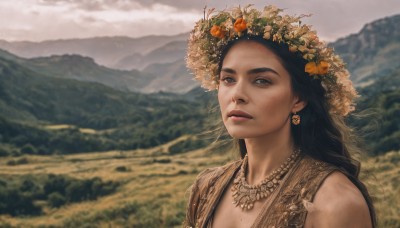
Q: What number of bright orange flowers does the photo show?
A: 4